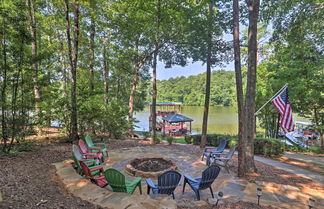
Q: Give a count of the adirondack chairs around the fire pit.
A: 9